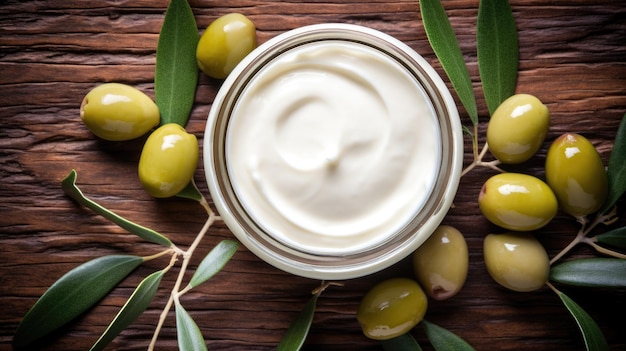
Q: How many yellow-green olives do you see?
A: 9